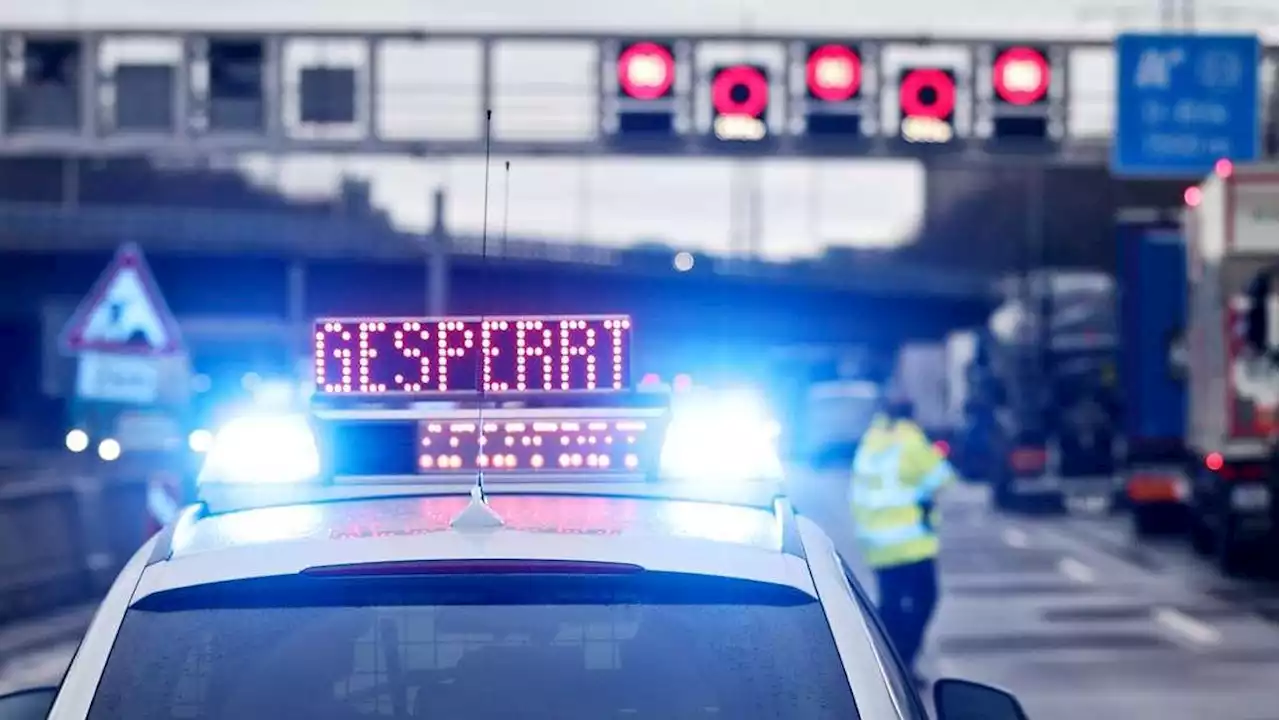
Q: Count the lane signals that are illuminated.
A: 5